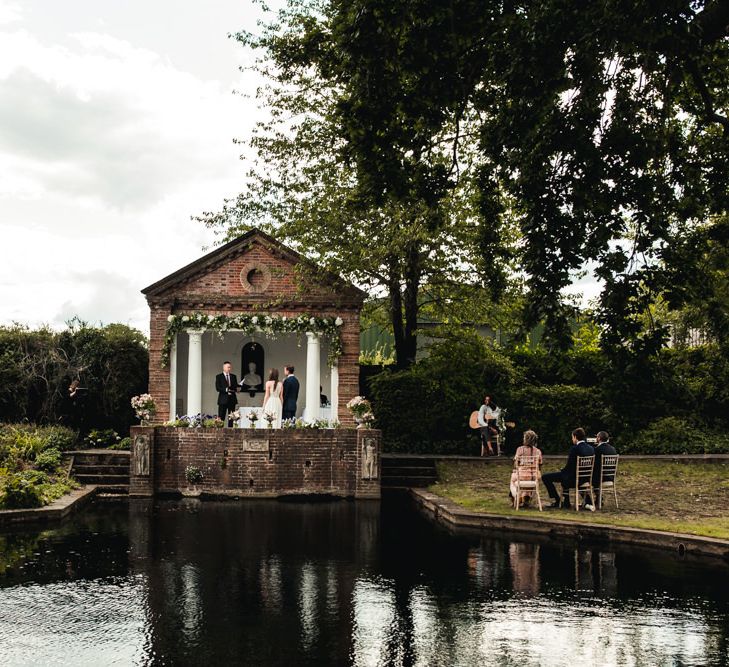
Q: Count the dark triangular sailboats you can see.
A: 0